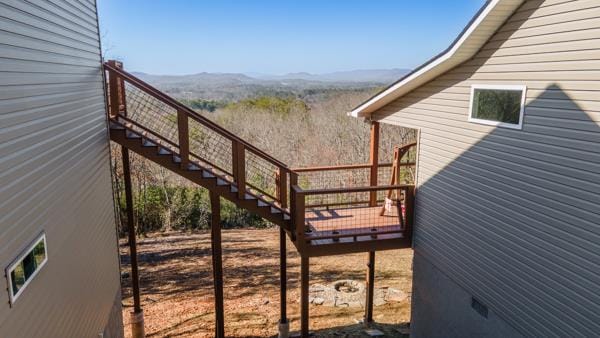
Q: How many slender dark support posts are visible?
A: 5